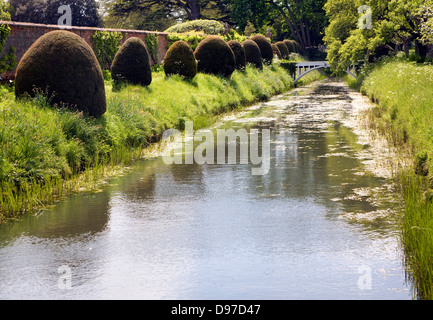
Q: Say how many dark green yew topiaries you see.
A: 11